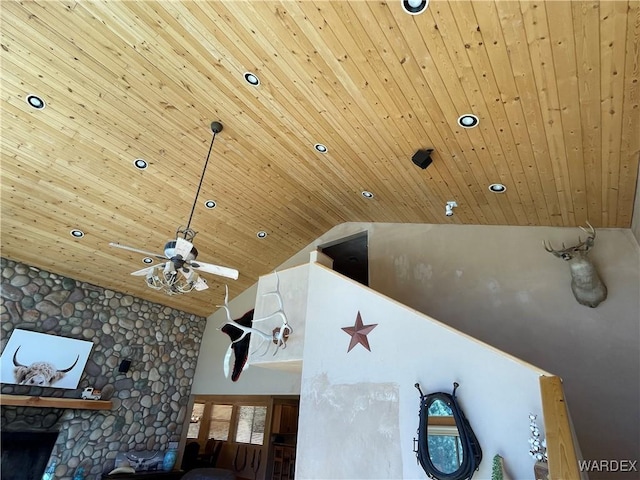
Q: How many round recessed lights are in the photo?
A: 12